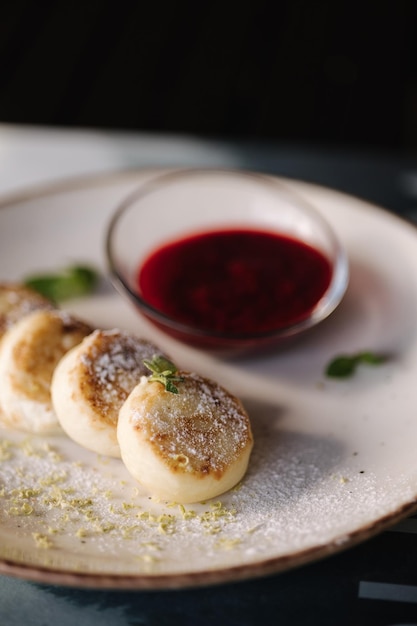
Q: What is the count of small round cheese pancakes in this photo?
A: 4